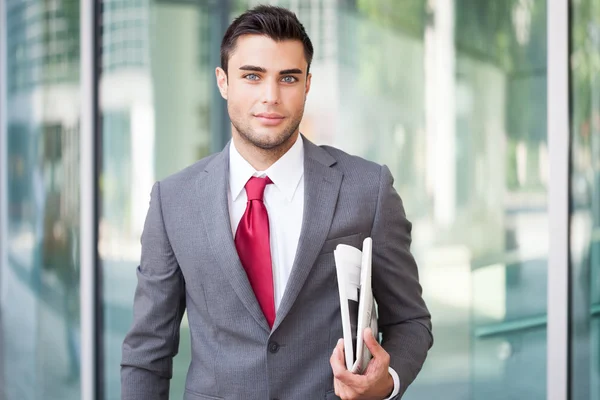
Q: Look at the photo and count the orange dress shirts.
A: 0